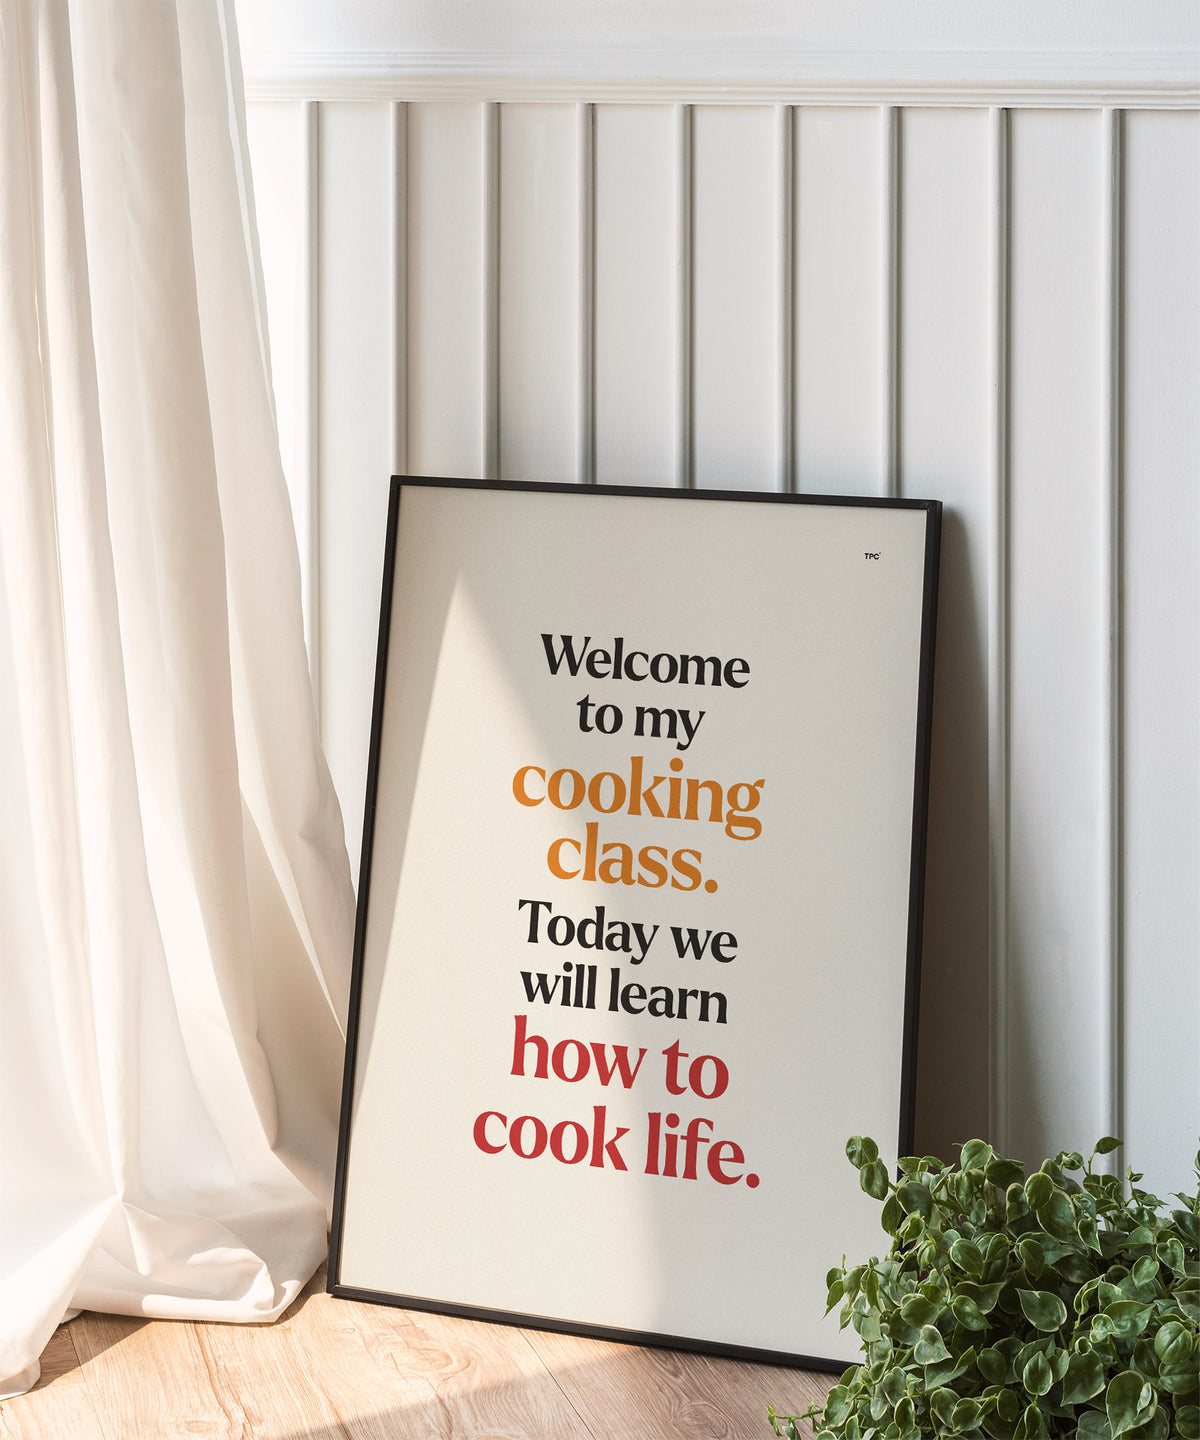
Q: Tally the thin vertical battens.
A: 9